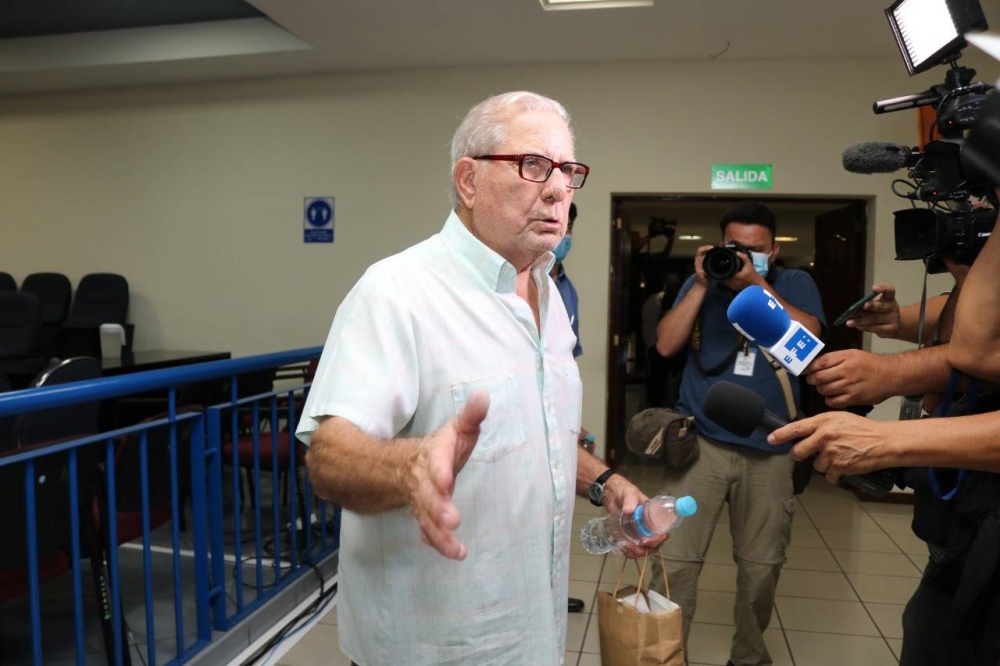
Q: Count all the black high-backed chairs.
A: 4